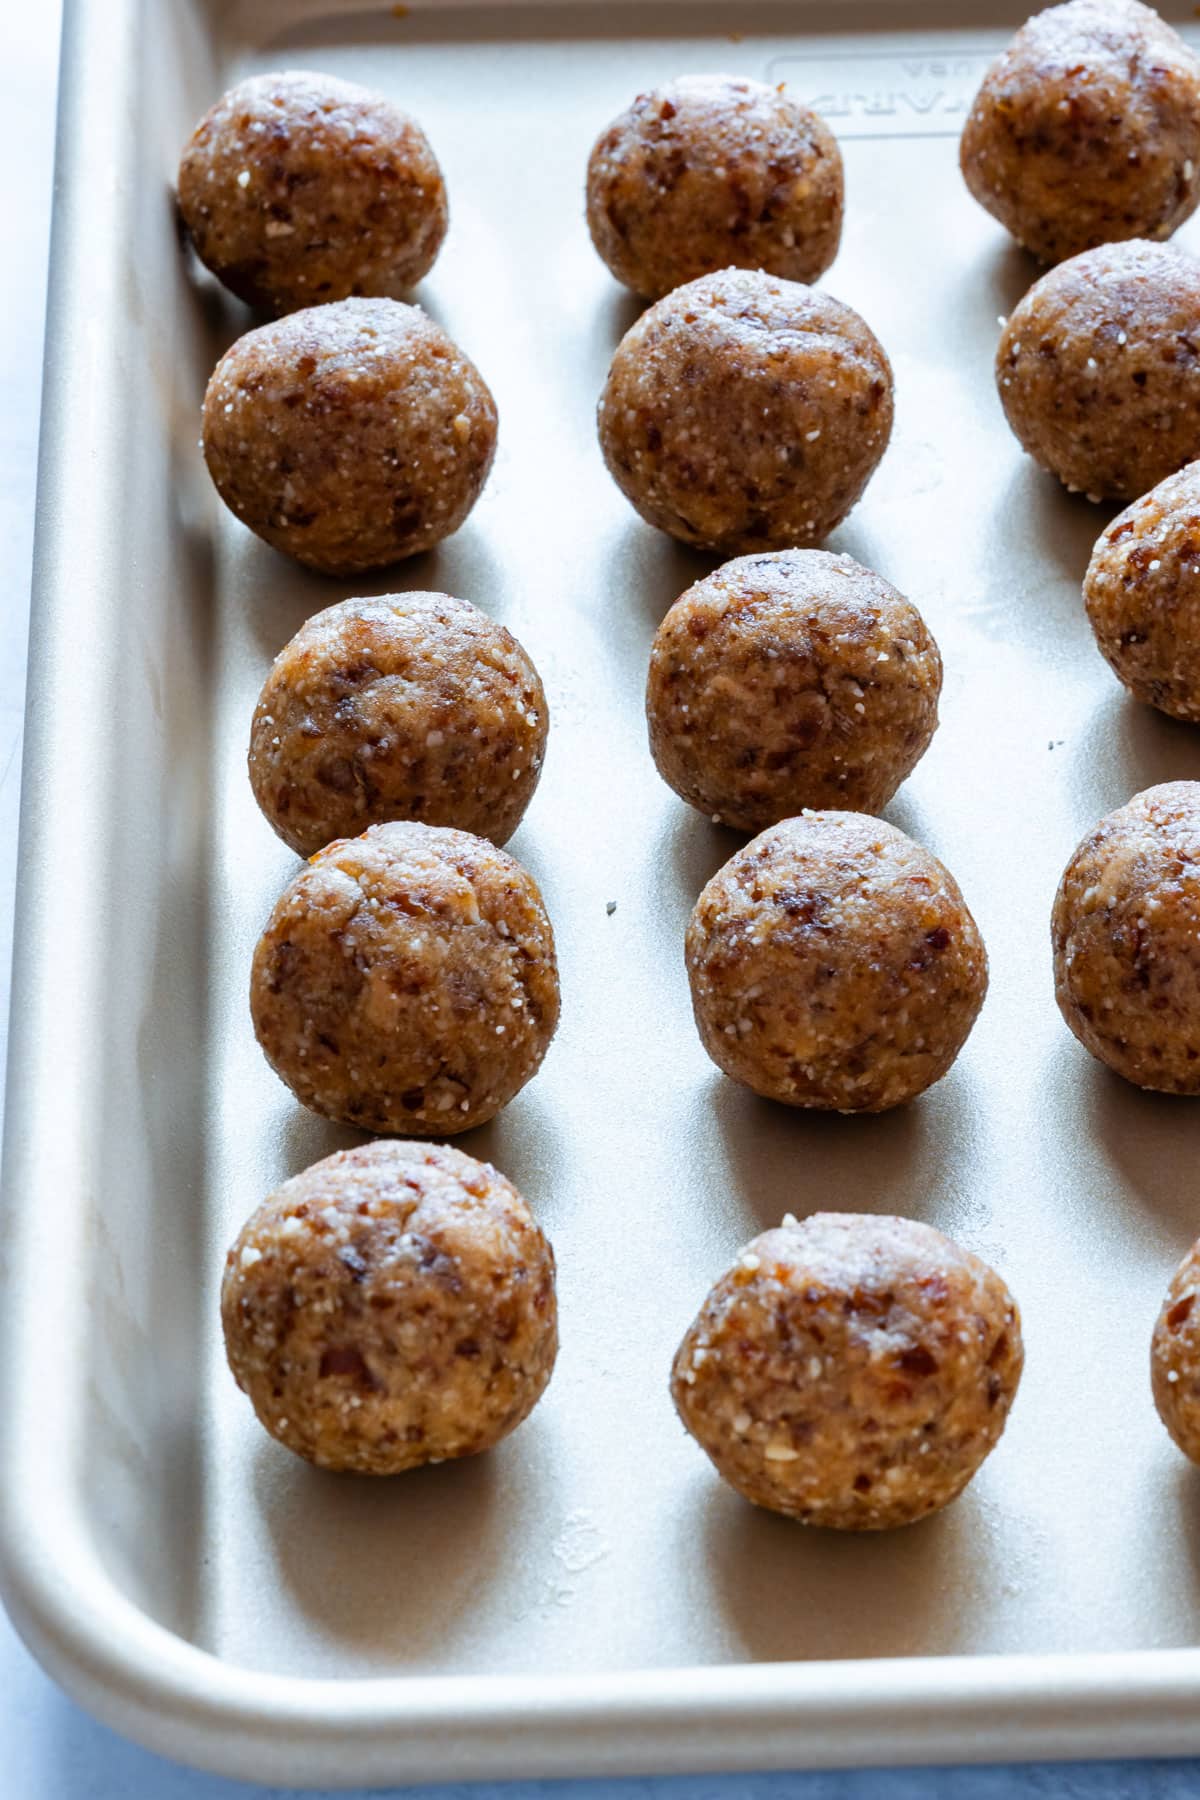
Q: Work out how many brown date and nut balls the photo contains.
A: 15